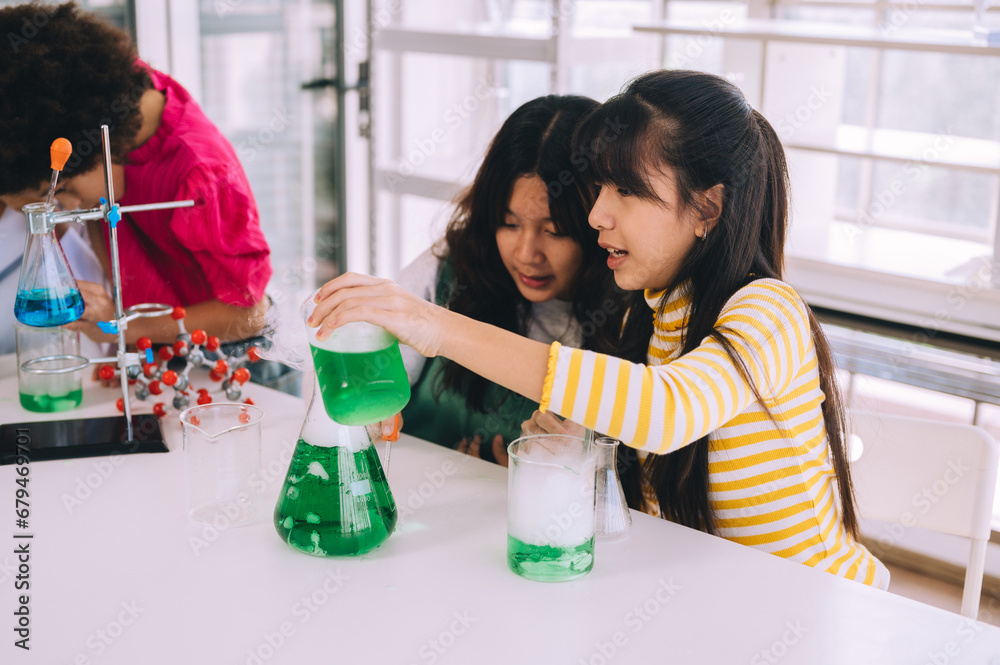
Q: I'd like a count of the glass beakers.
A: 4